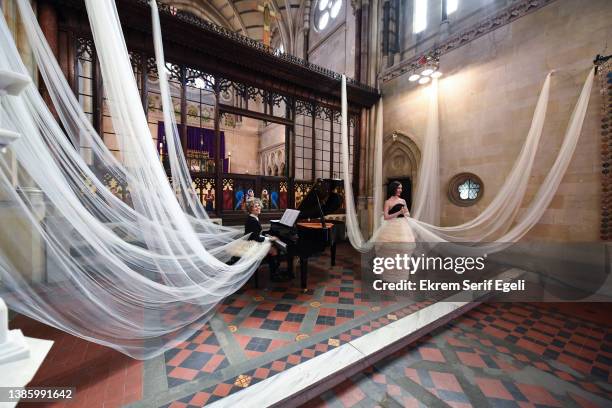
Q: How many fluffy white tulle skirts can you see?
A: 2